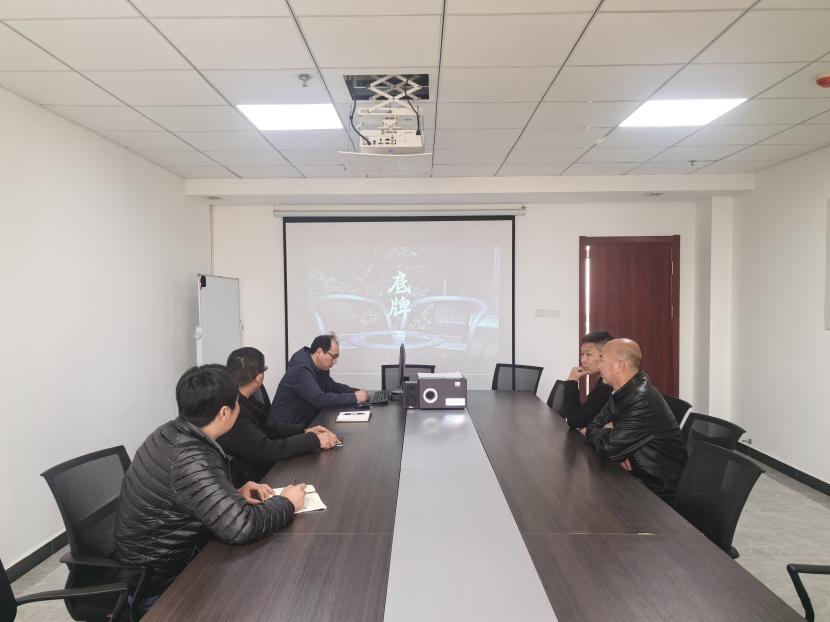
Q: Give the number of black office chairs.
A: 10